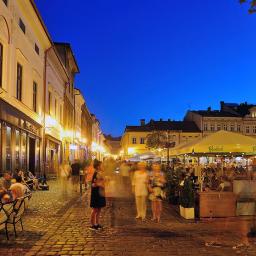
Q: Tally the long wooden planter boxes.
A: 1